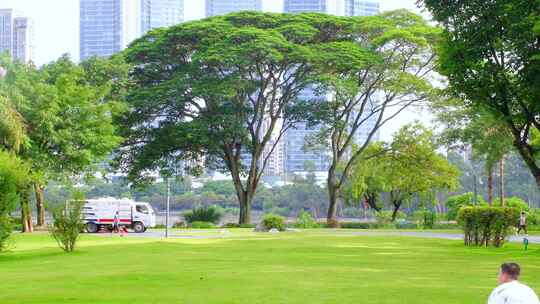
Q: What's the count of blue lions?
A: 0